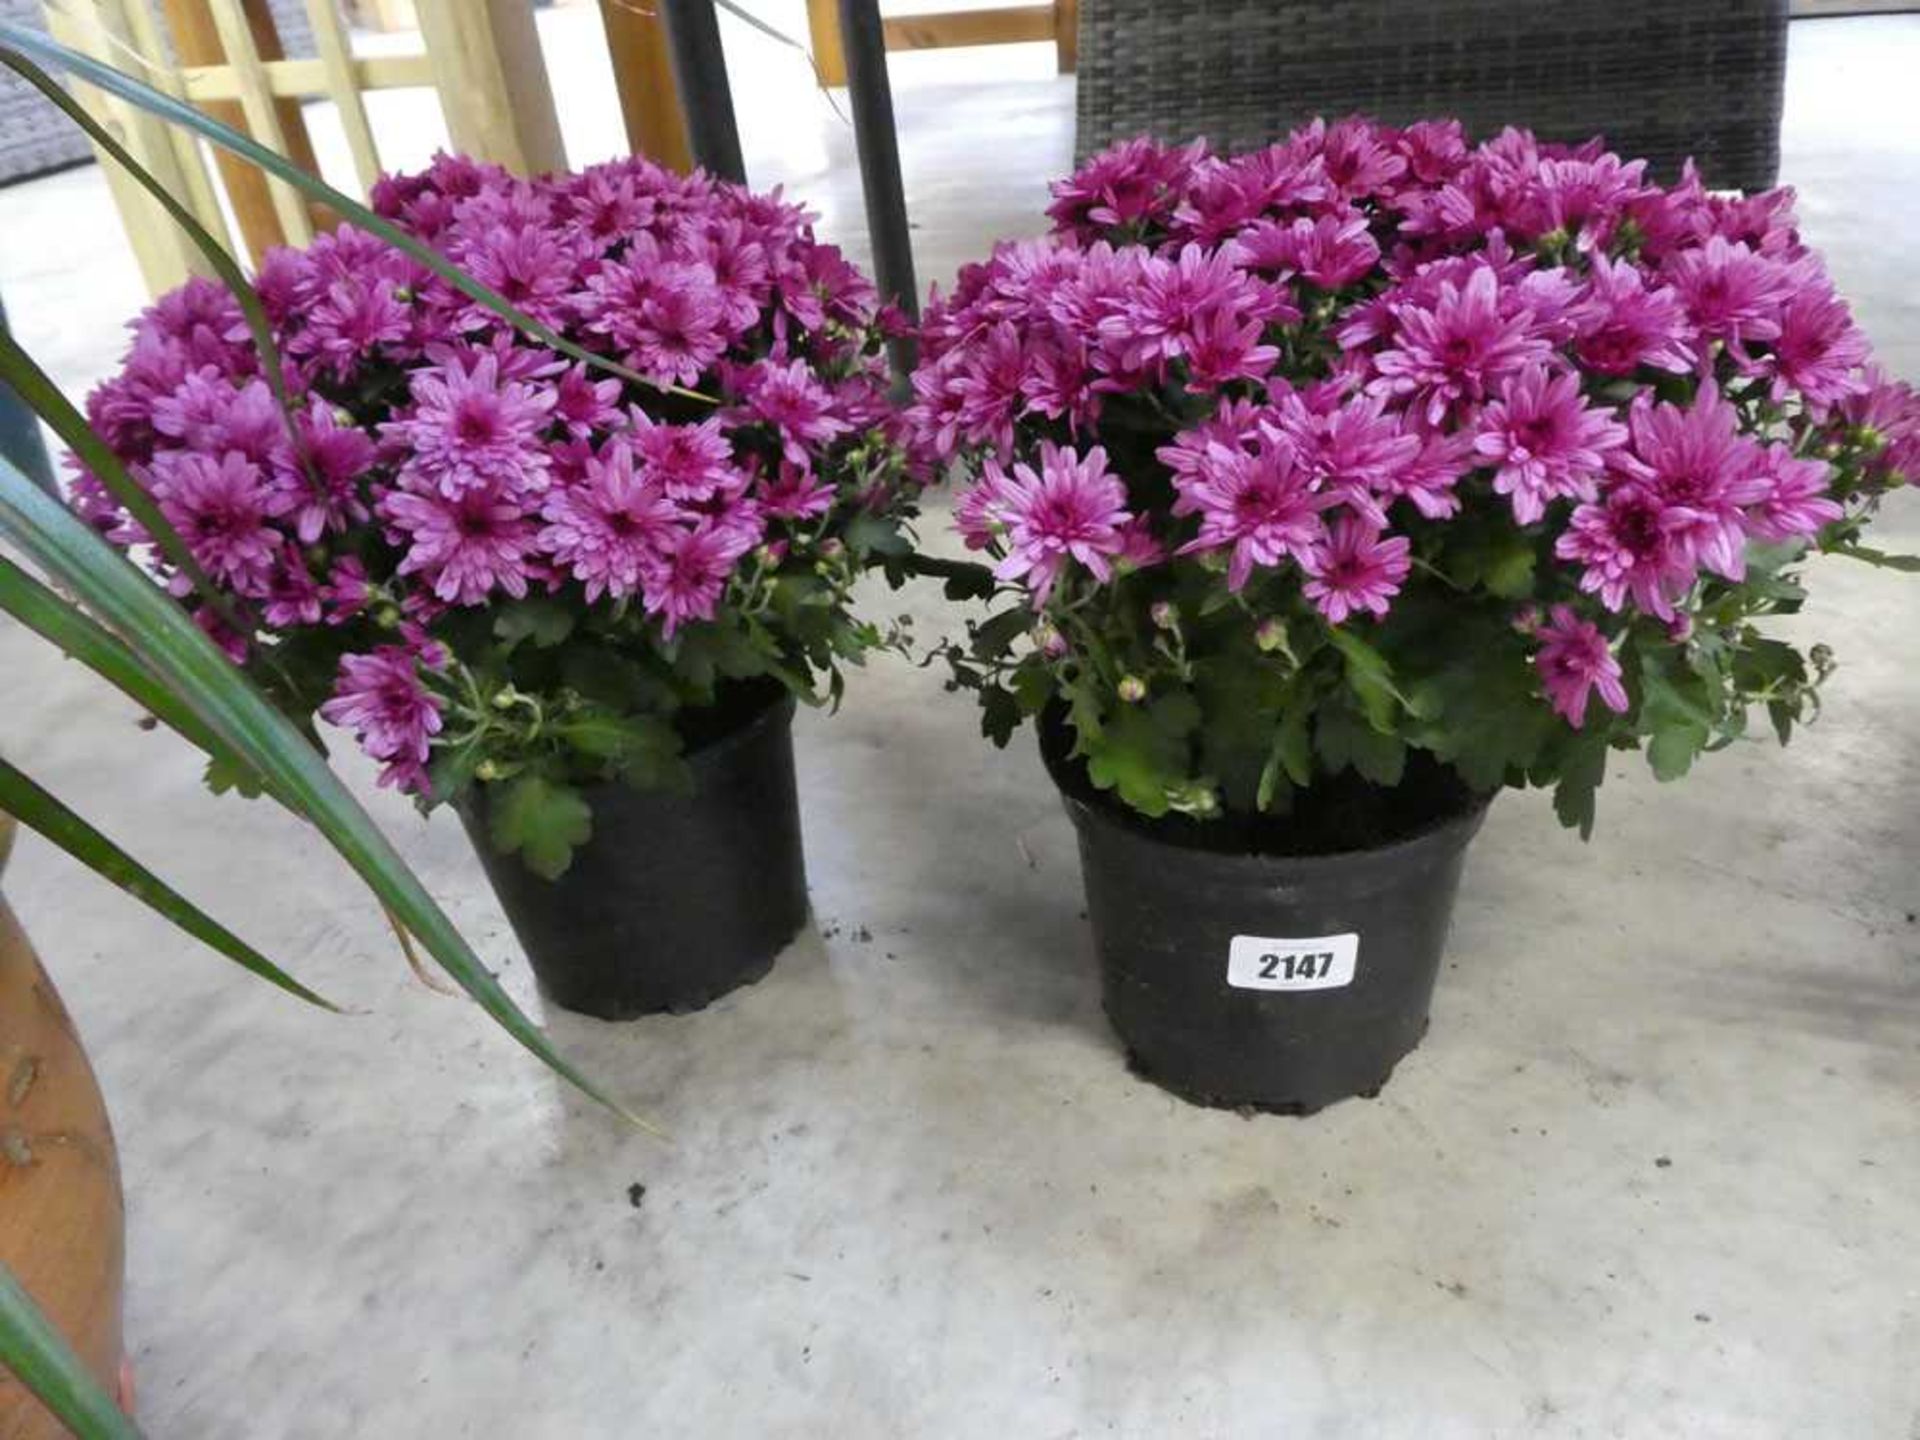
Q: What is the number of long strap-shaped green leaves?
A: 7